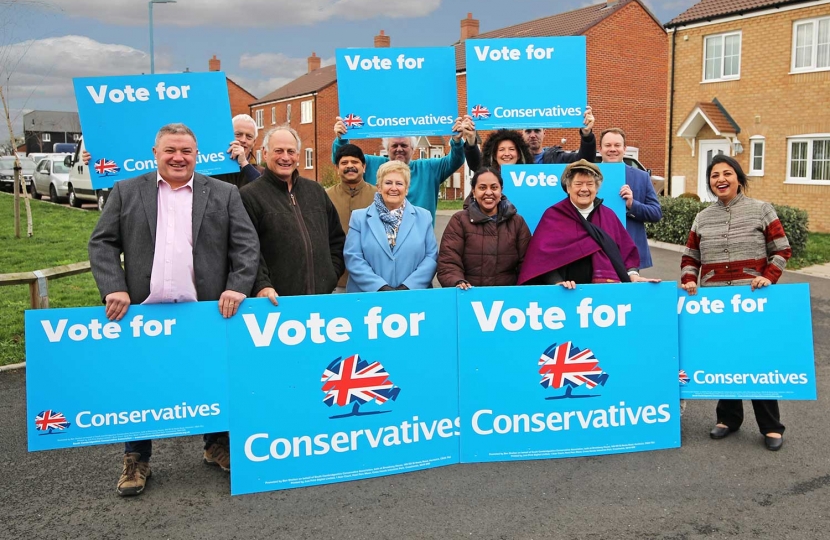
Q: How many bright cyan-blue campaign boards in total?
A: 8